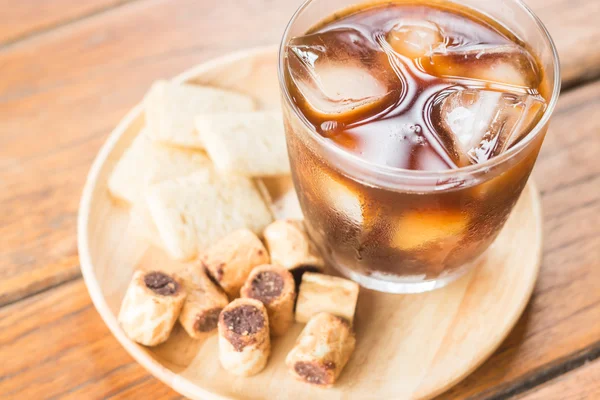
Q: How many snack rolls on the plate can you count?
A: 8